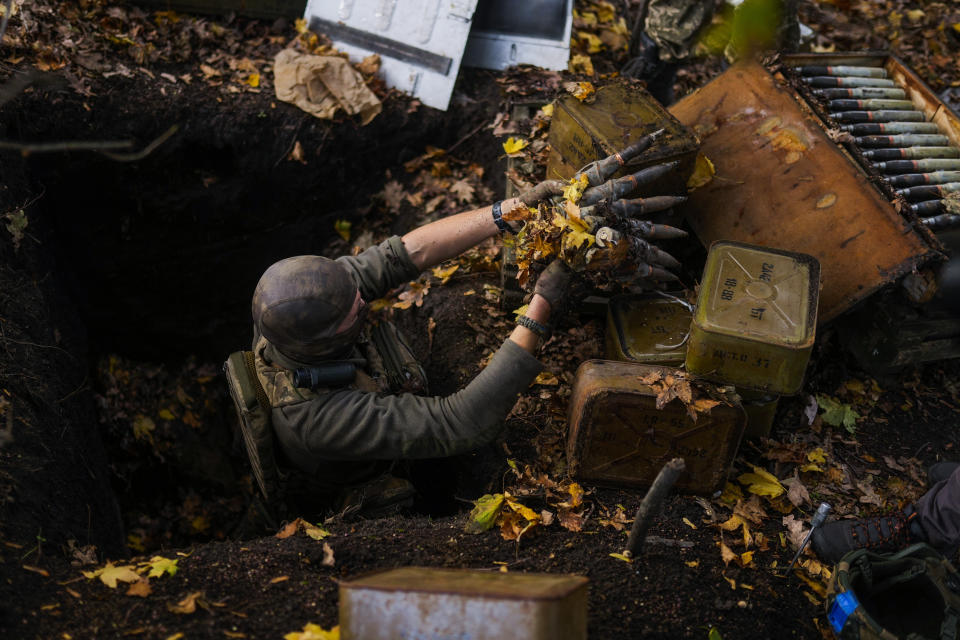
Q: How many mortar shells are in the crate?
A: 13